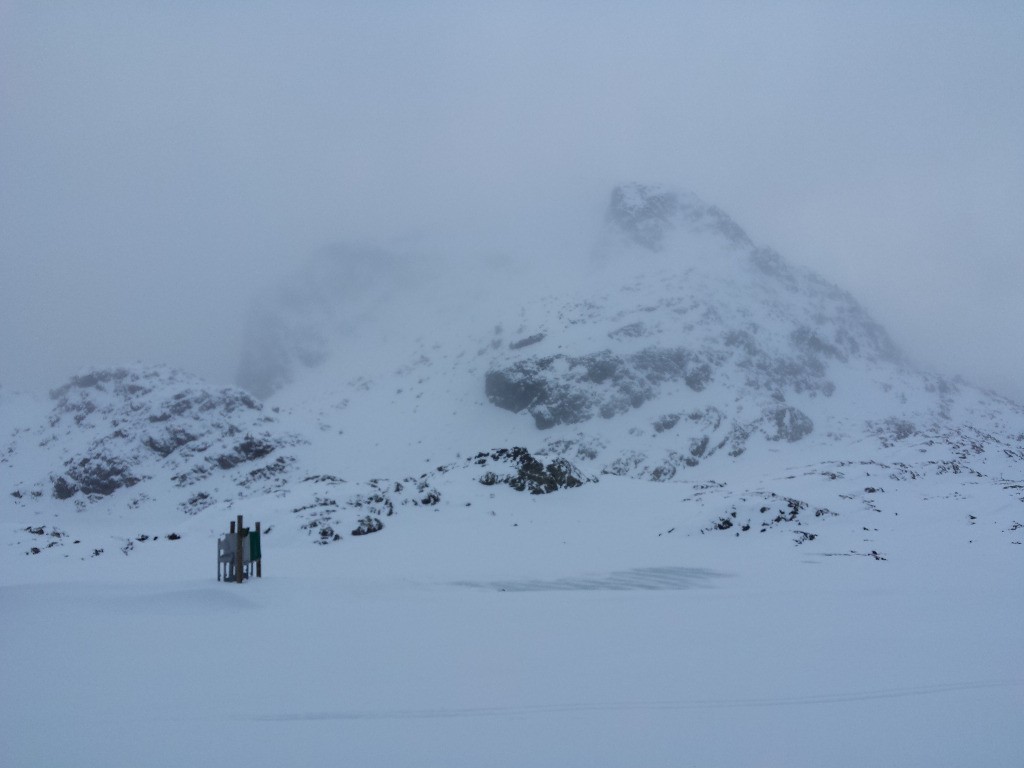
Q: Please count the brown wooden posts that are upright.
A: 3